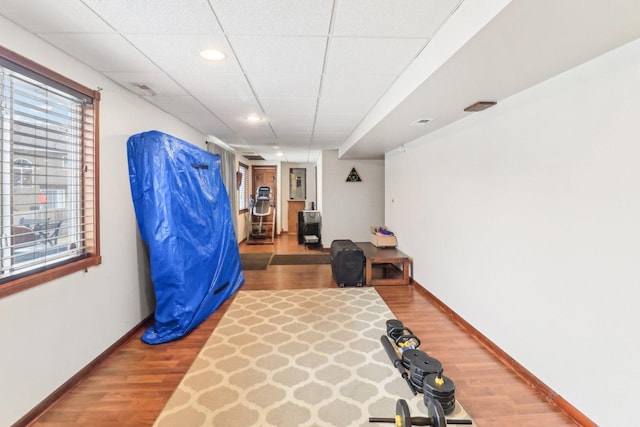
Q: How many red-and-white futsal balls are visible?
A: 0